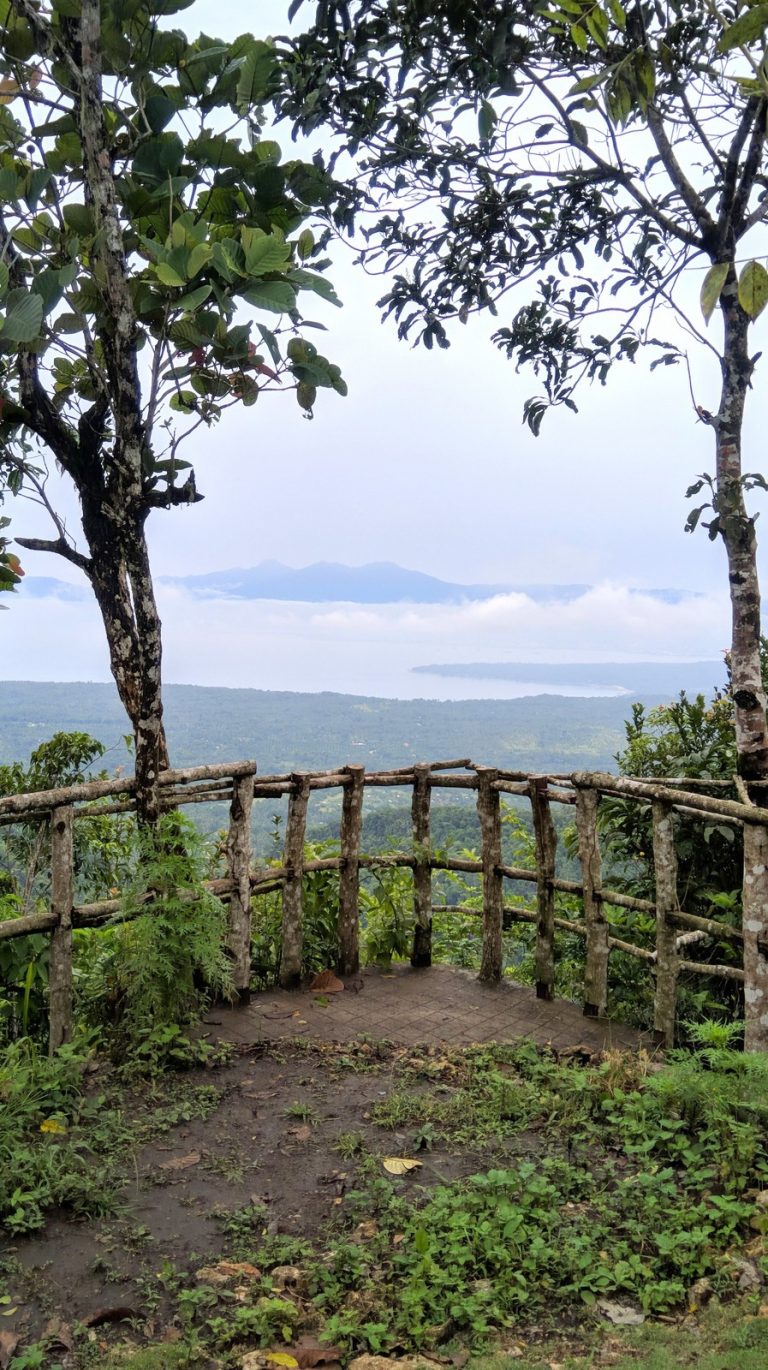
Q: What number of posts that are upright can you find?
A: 10